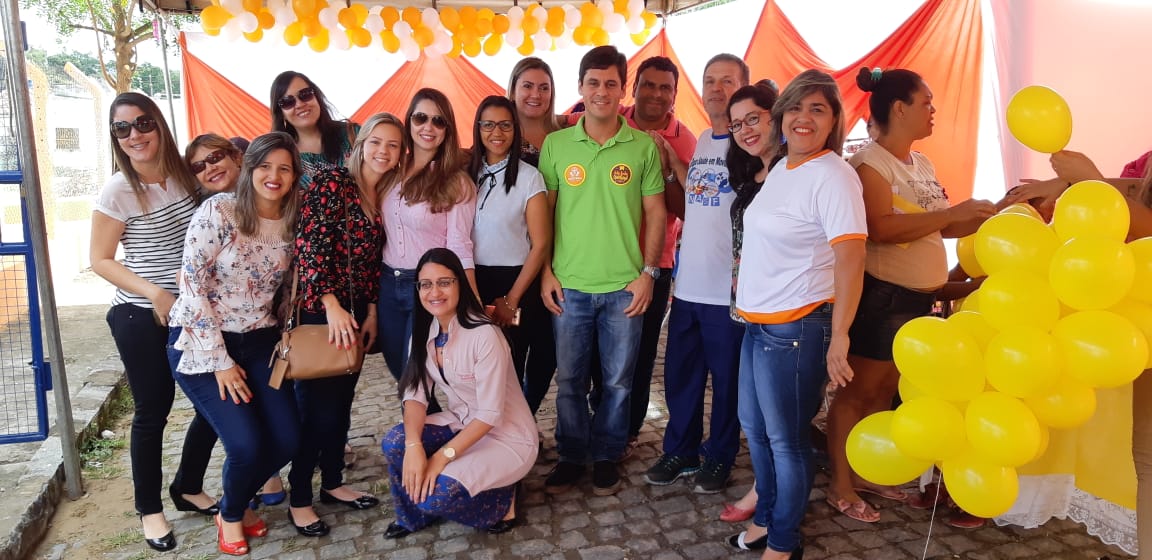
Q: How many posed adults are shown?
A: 14